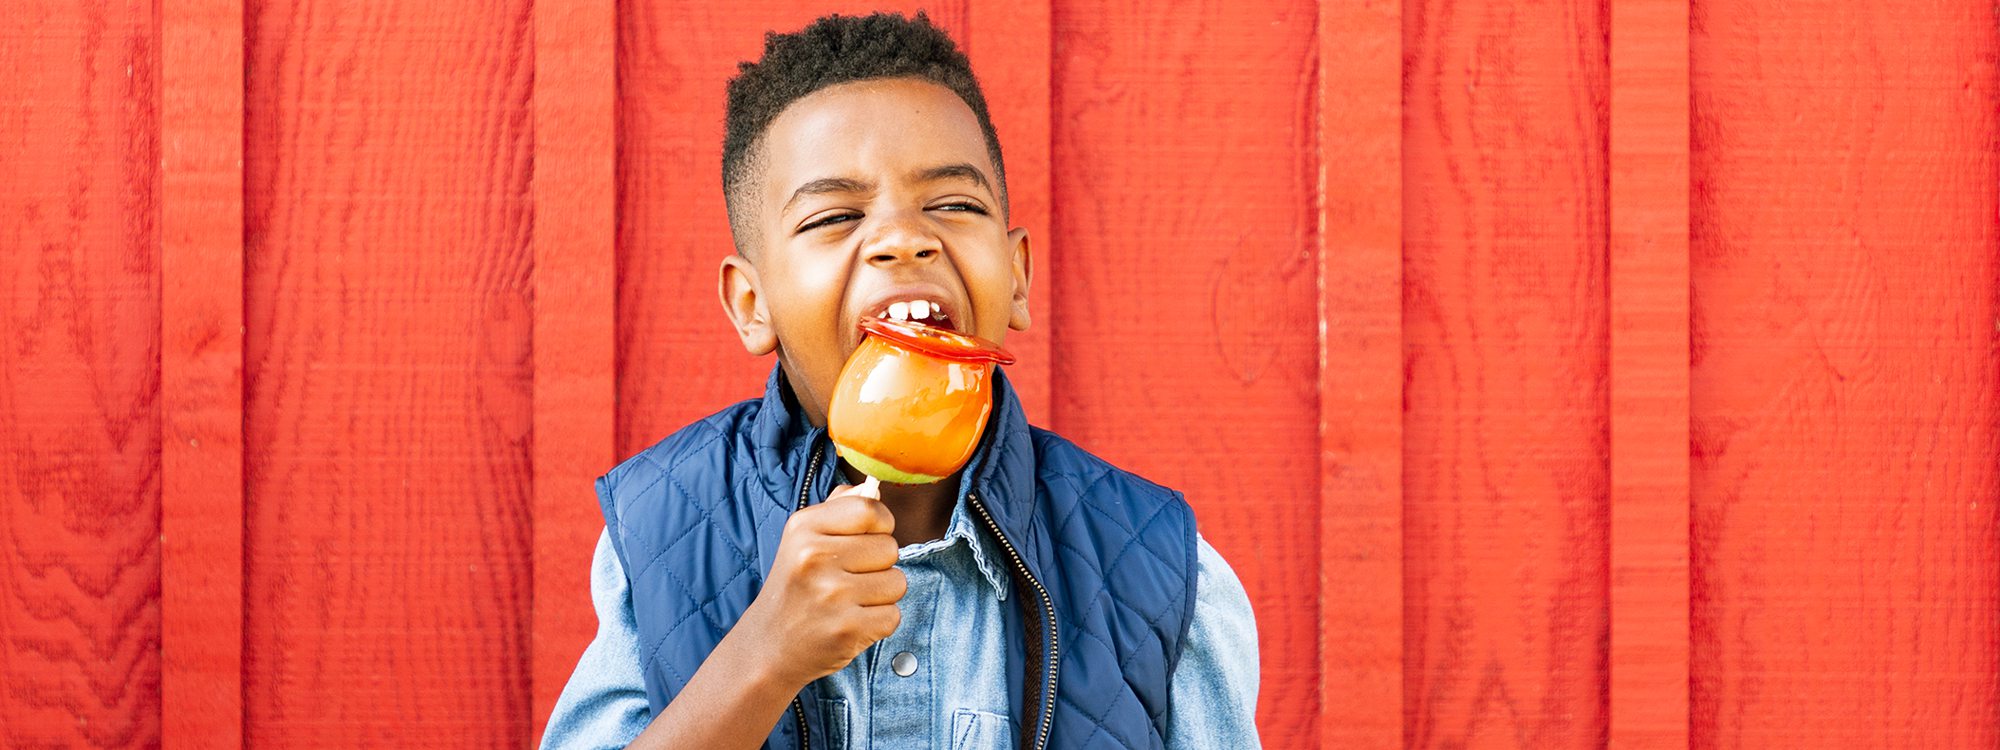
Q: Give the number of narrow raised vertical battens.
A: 5